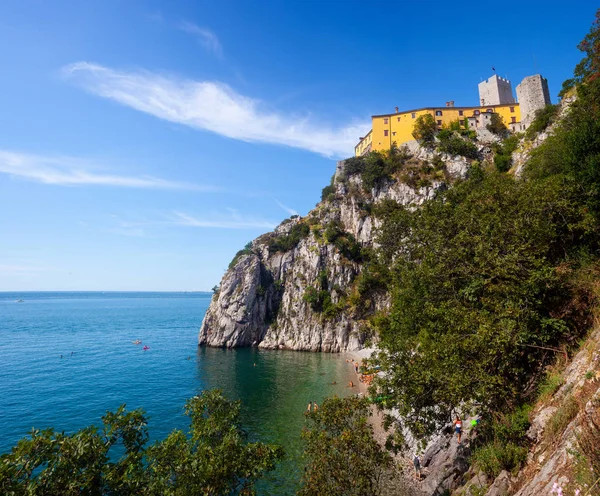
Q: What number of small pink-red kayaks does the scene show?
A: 1